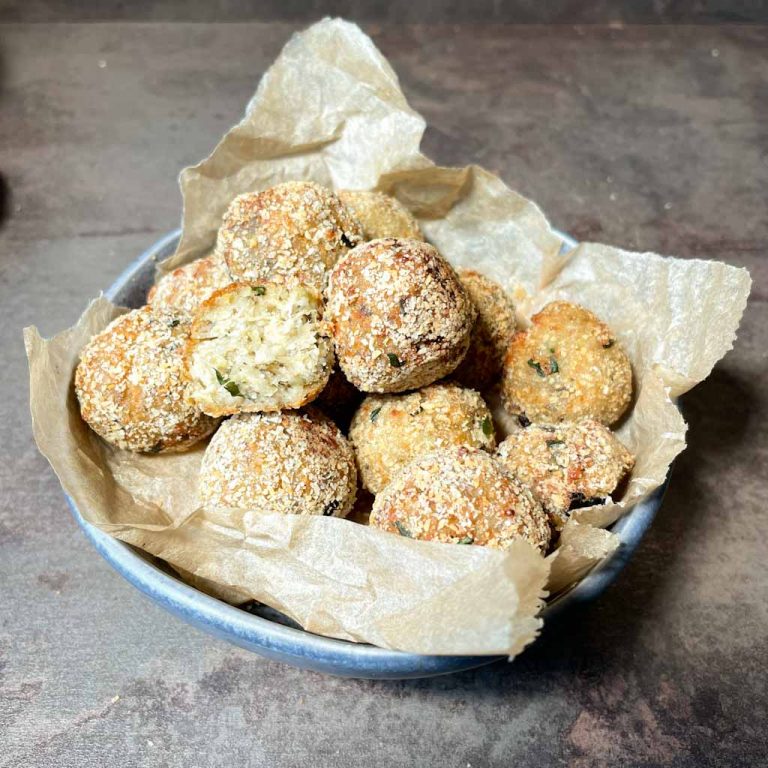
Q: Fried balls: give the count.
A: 12